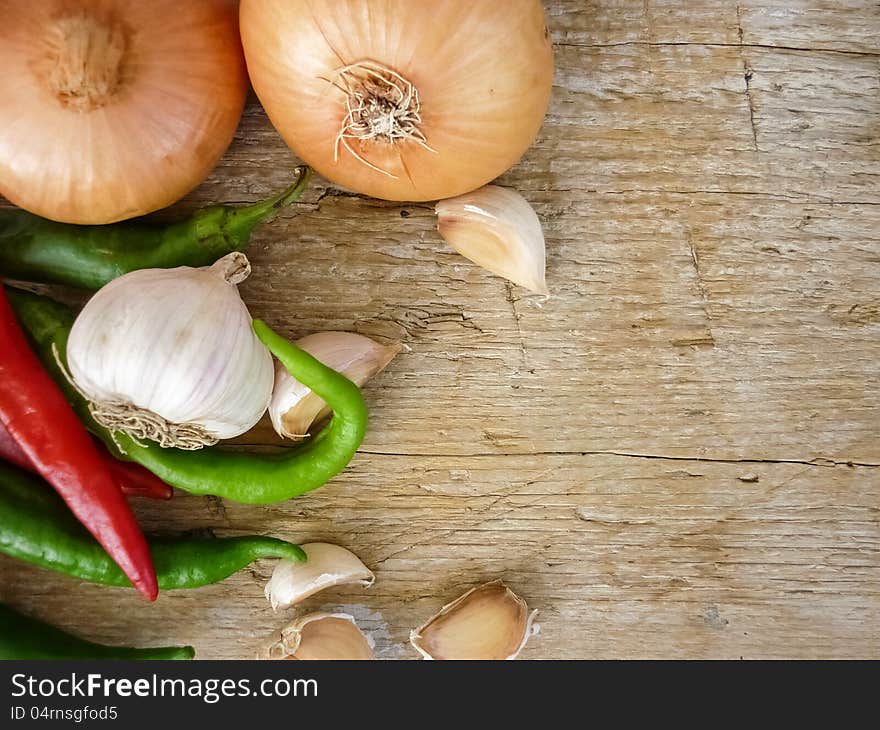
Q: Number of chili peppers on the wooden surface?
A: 6